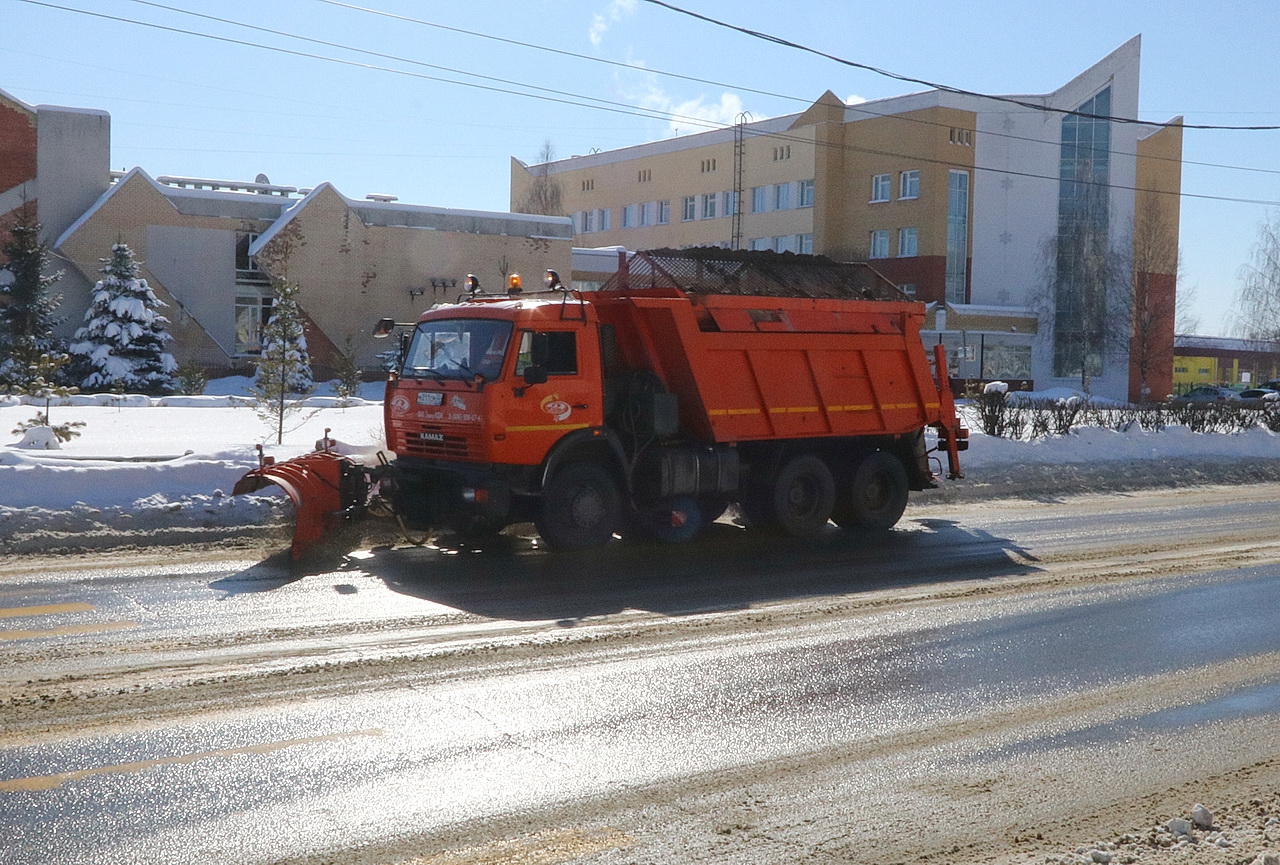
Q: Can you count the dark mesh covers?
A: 1